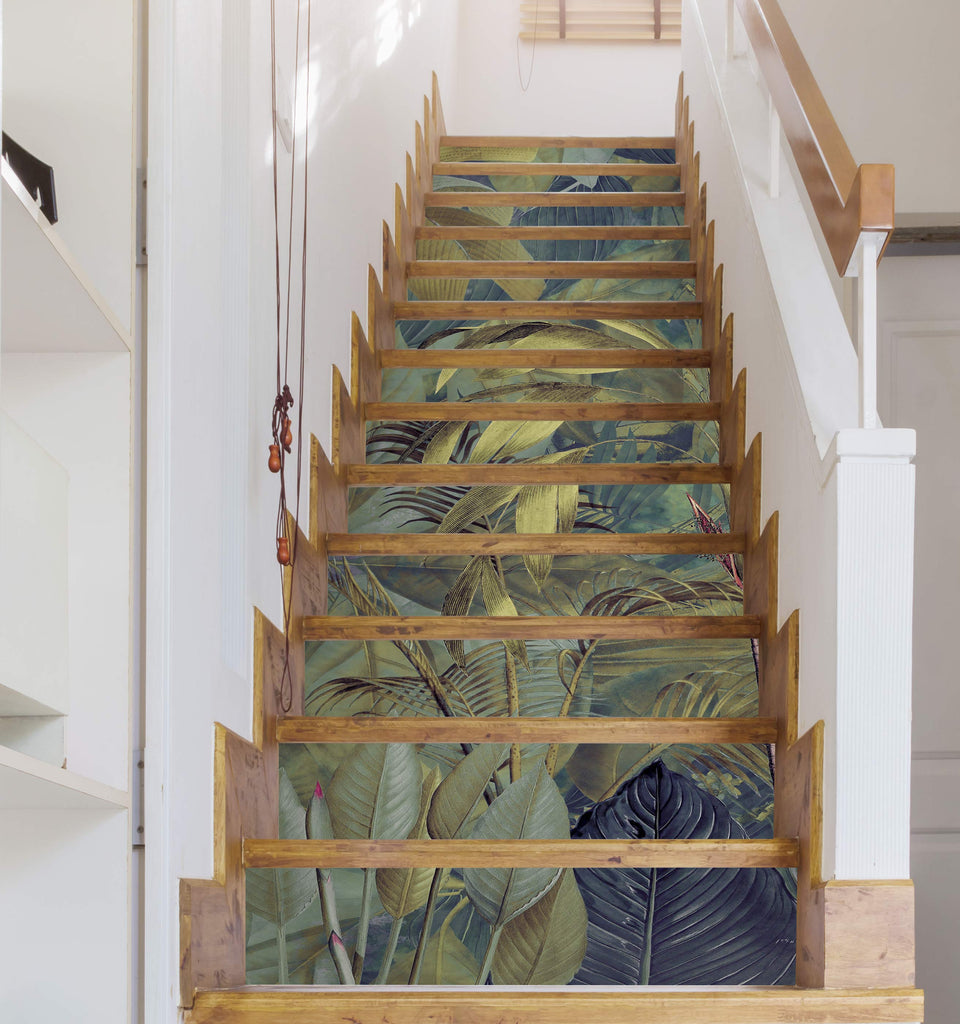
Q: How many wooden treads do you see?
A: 14